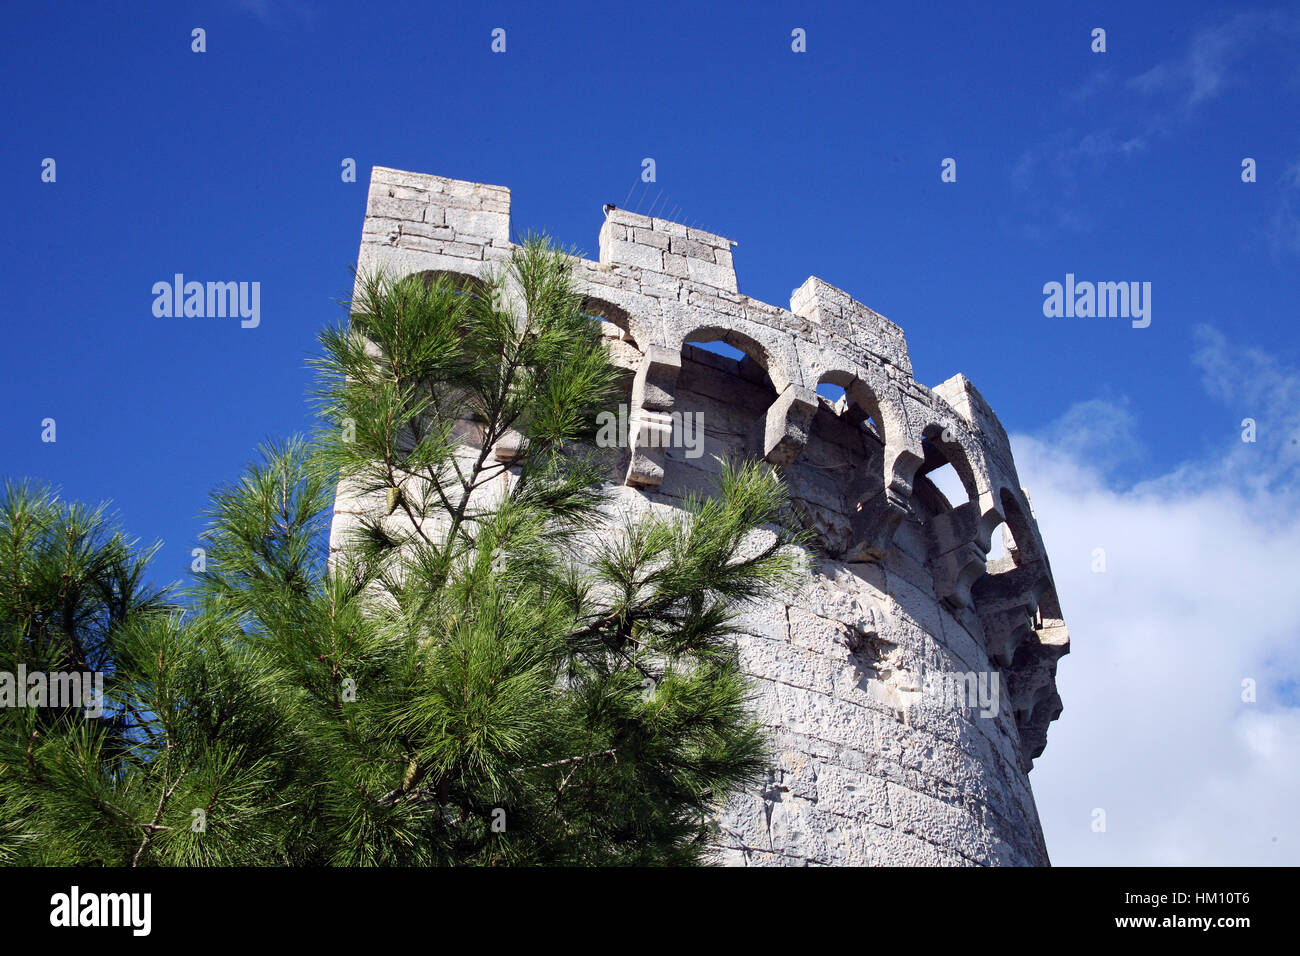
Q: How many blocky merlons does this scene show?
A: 4